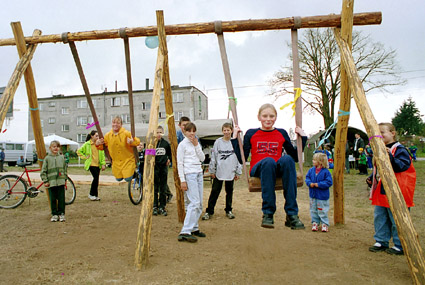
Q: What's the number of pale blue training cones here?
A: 0